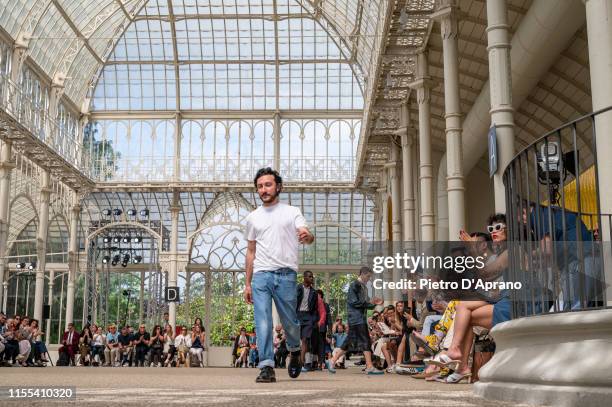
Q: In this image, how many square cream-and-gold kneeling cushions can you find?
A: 0